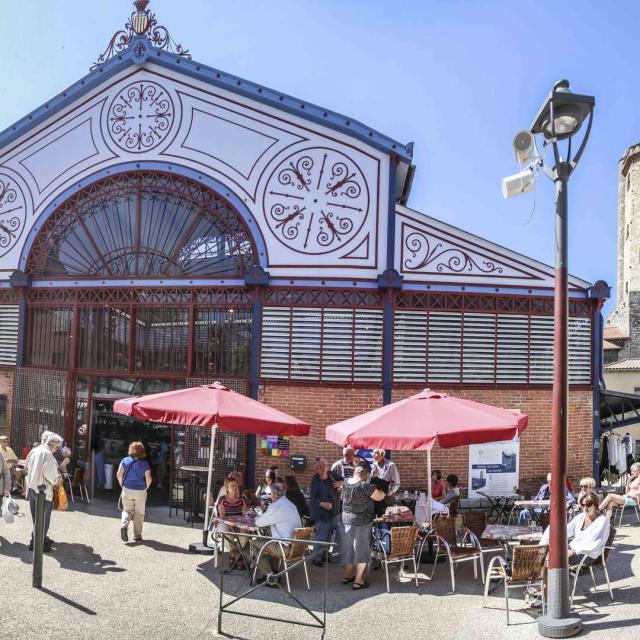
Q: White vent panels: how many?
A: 11